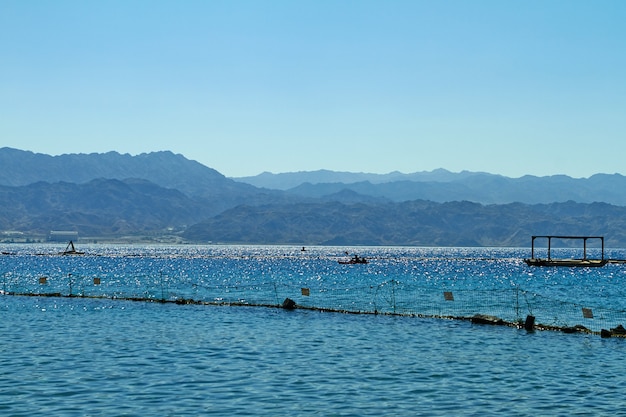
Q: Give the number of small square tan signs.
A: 5